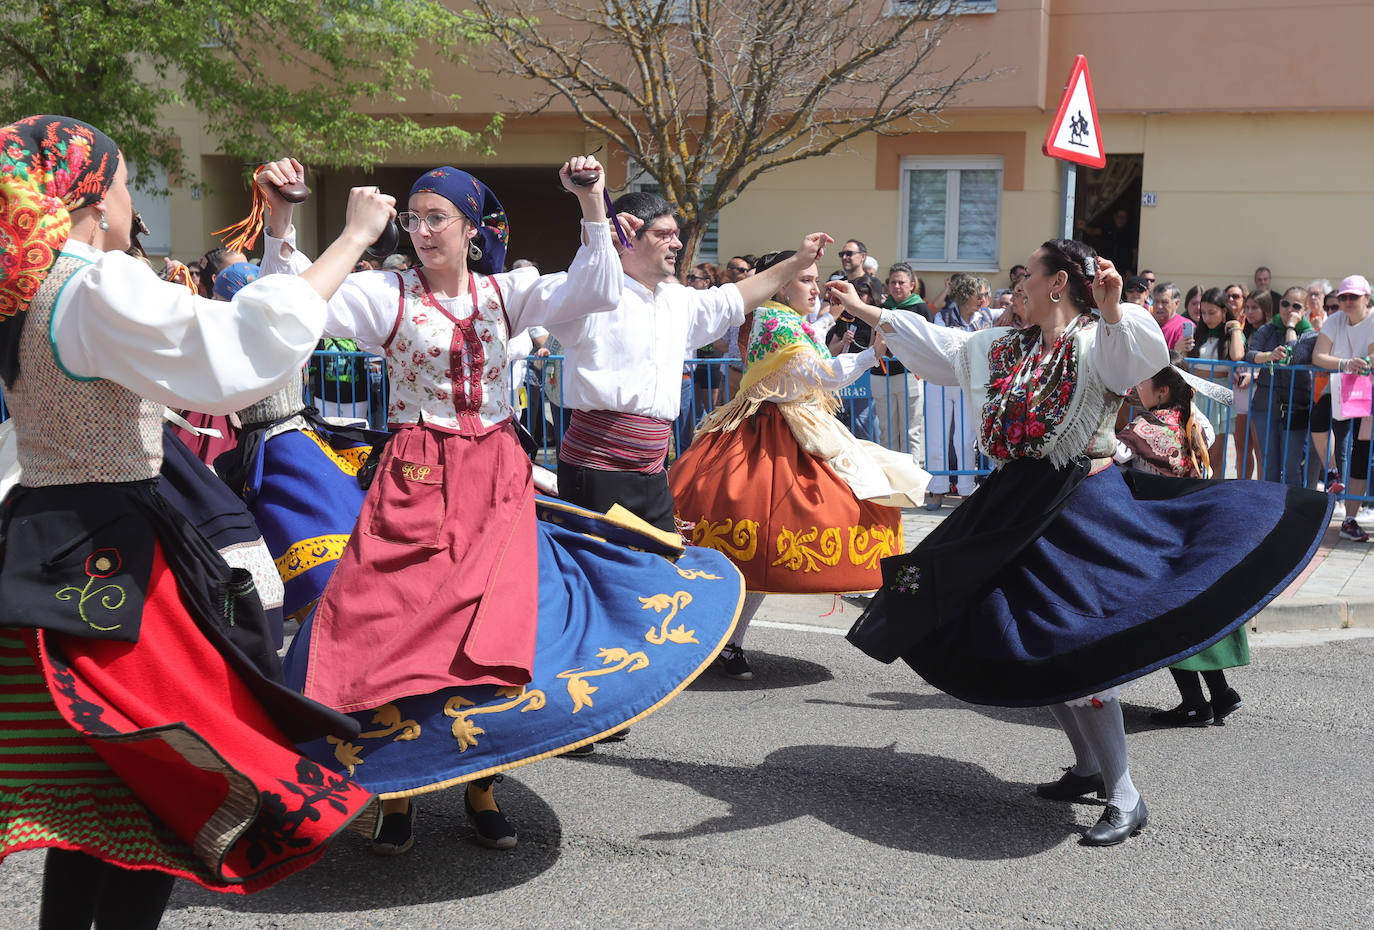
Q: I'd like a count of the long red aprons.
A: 1